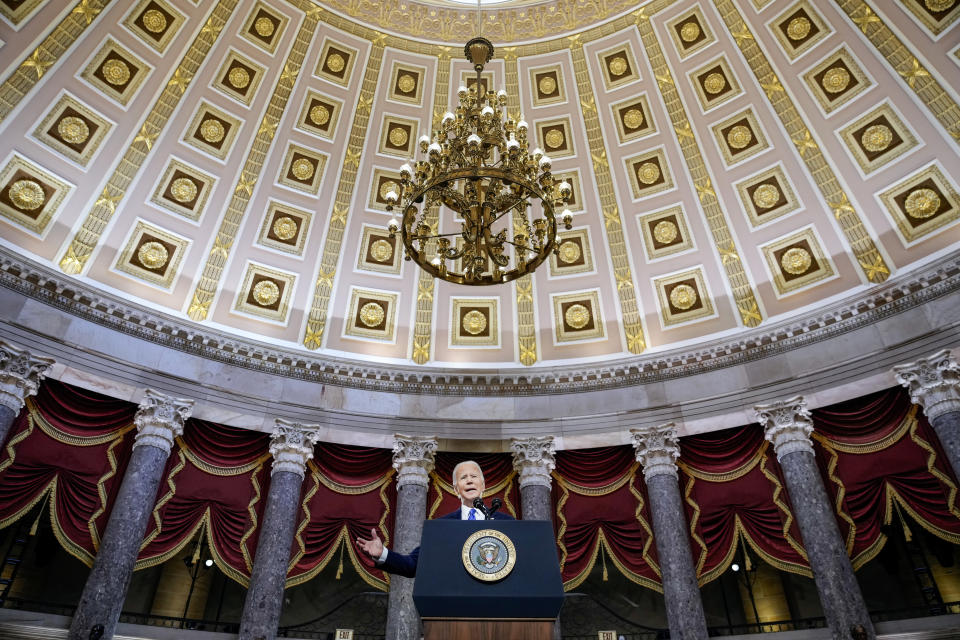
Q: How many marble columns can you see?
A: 8